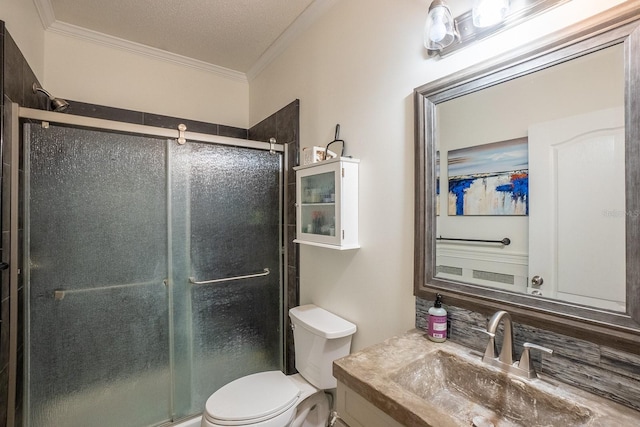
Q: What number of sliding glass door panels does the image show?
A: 2